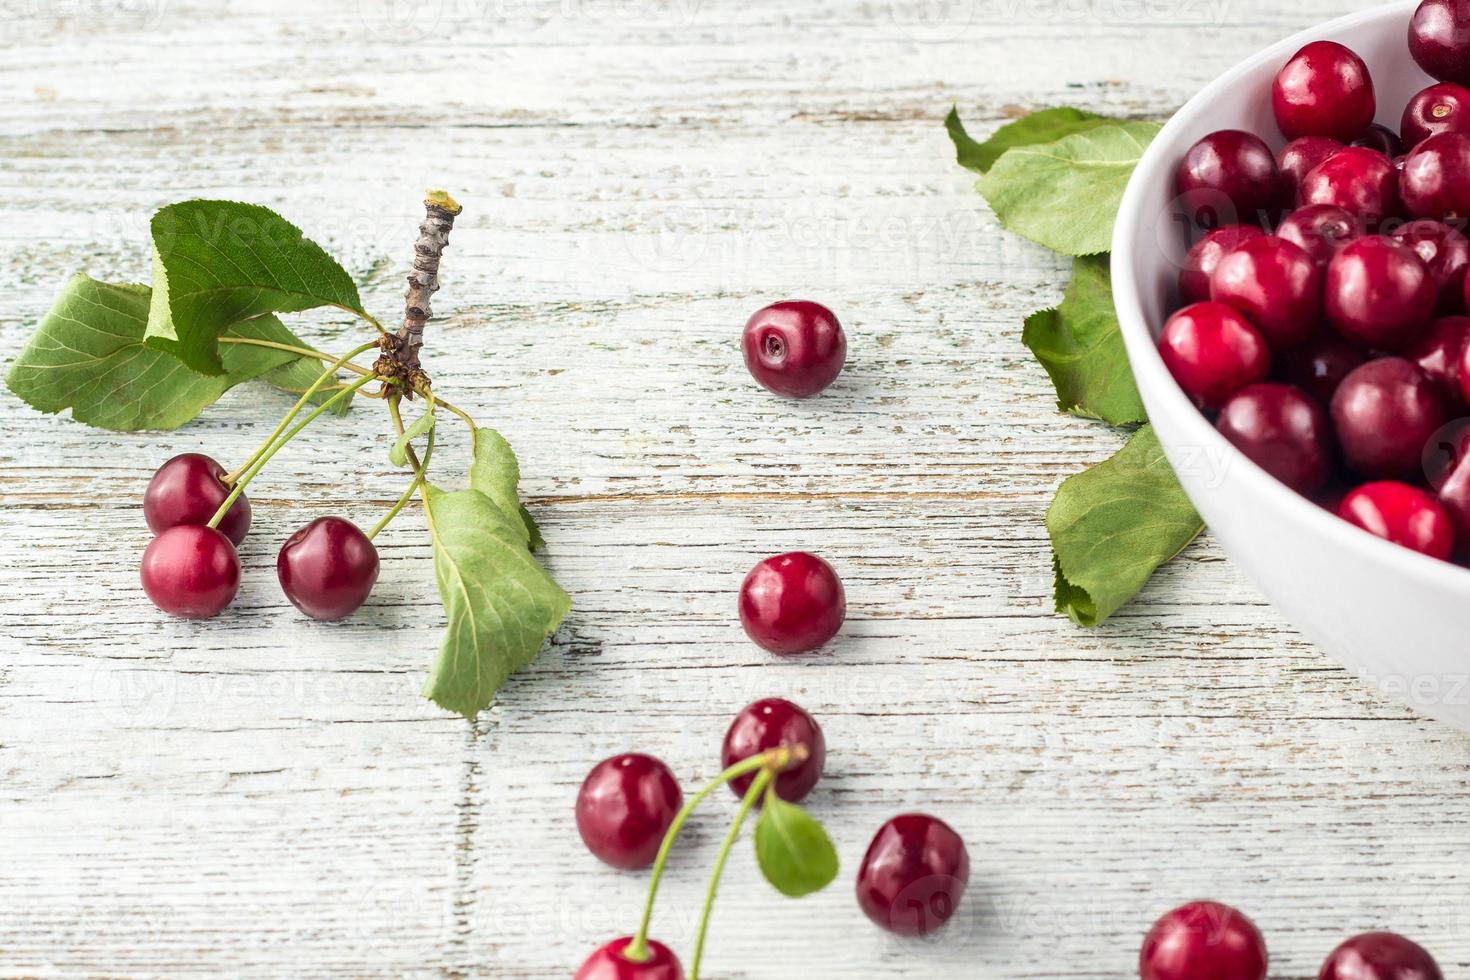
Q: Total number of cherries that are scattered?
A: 11